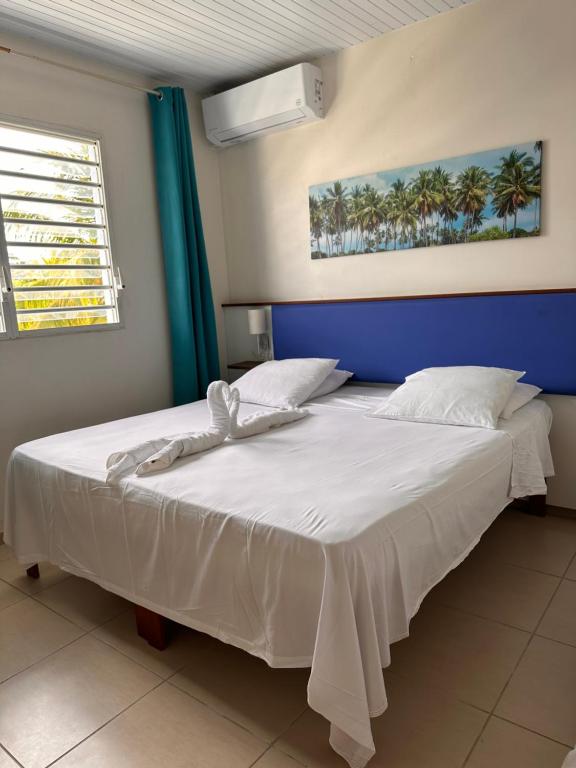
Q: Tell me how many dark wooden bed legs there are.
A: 3